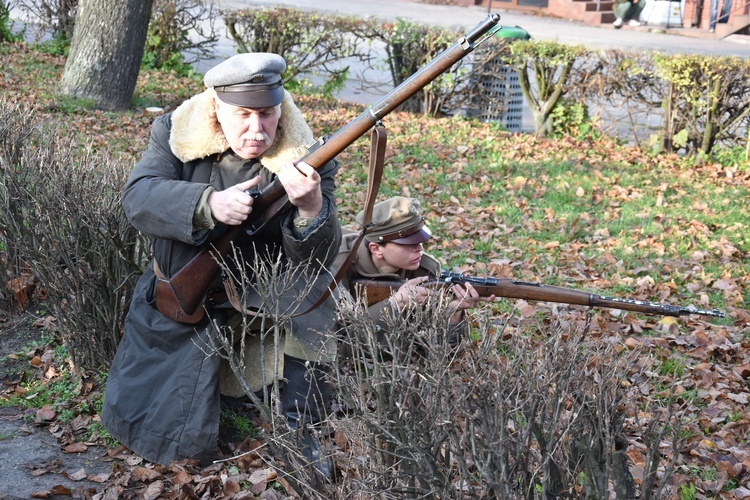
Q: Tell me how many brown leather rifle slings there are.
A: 1